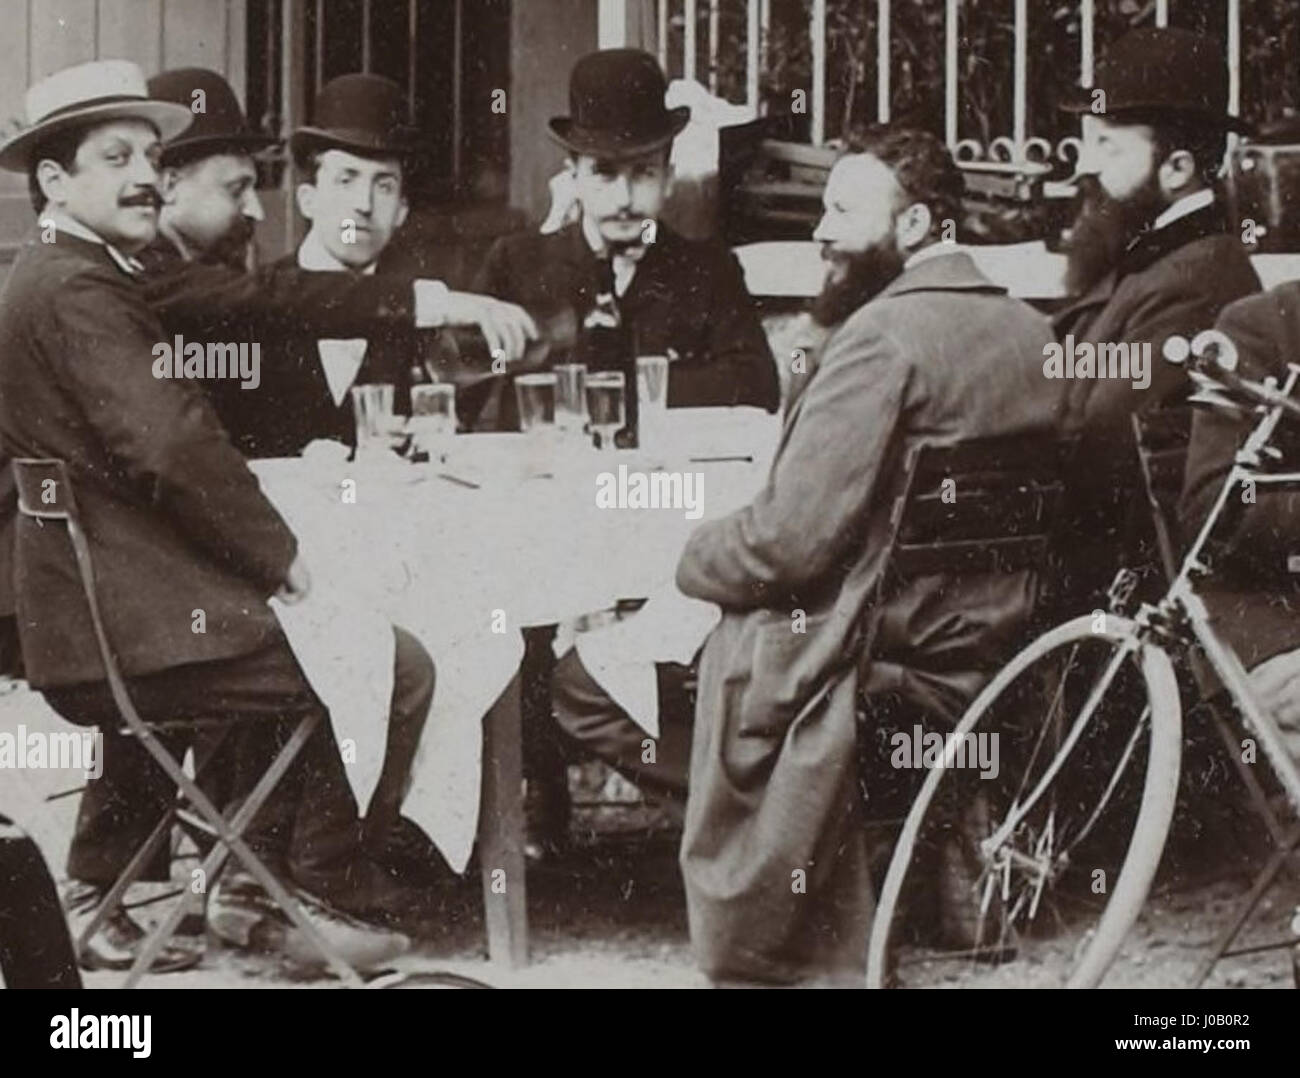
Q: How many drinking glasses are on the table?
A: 6